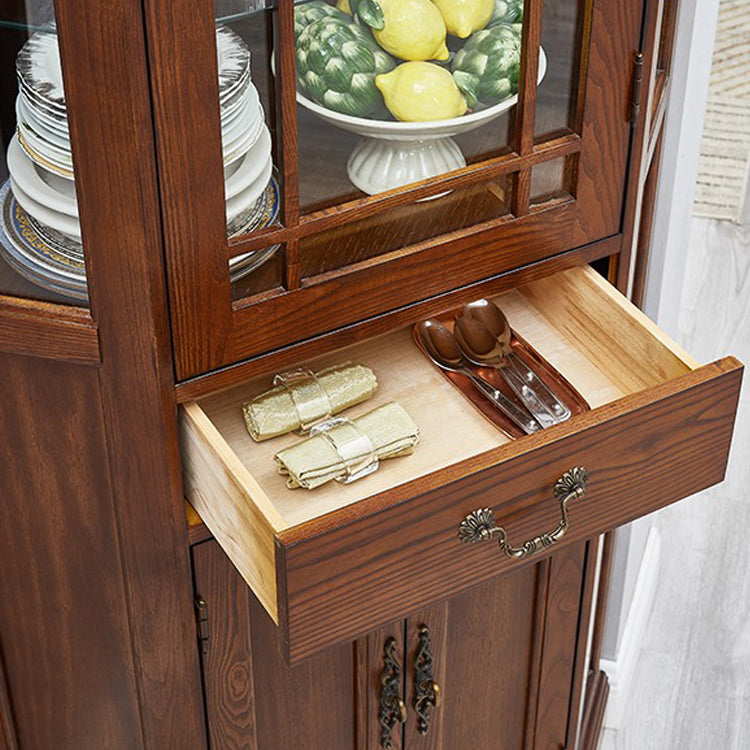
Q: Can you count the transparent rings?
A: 2